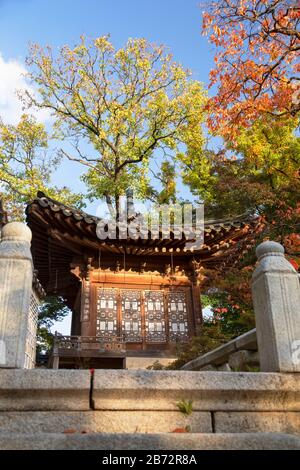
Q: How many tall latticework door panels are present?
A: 4